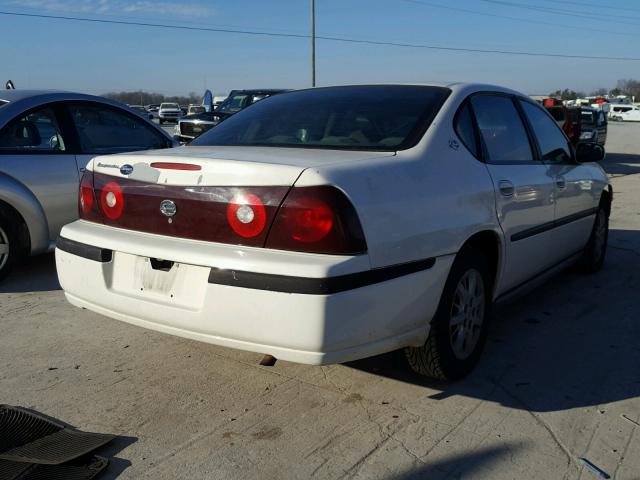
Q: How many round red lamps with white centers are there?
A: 2